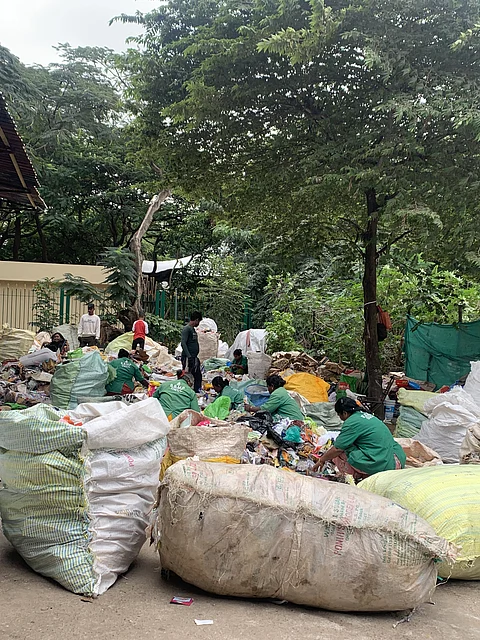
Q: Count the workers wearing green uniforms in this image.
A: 6